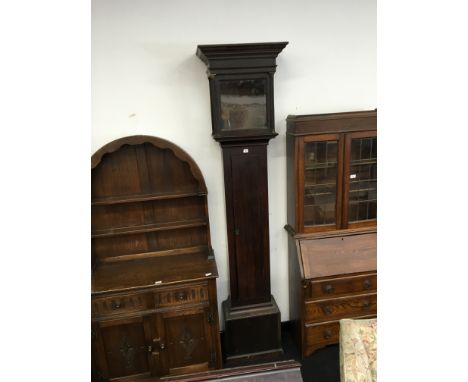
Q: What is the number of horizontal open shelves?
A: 2